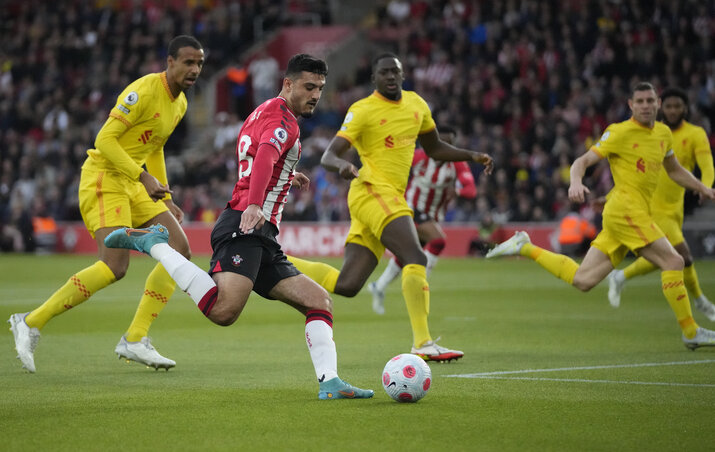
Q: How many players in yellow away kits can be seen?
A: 4